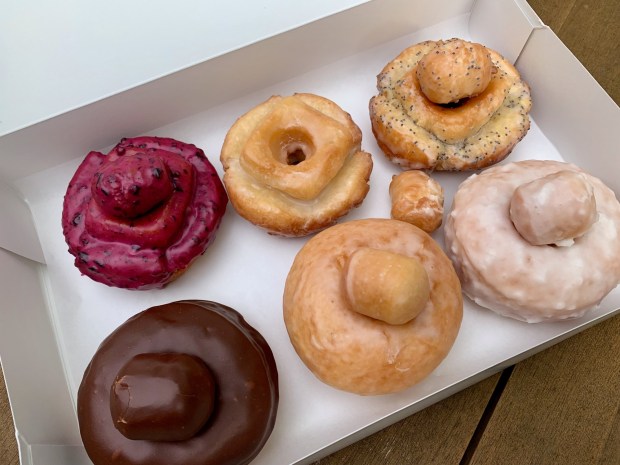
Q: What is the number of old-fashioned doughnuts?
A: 3